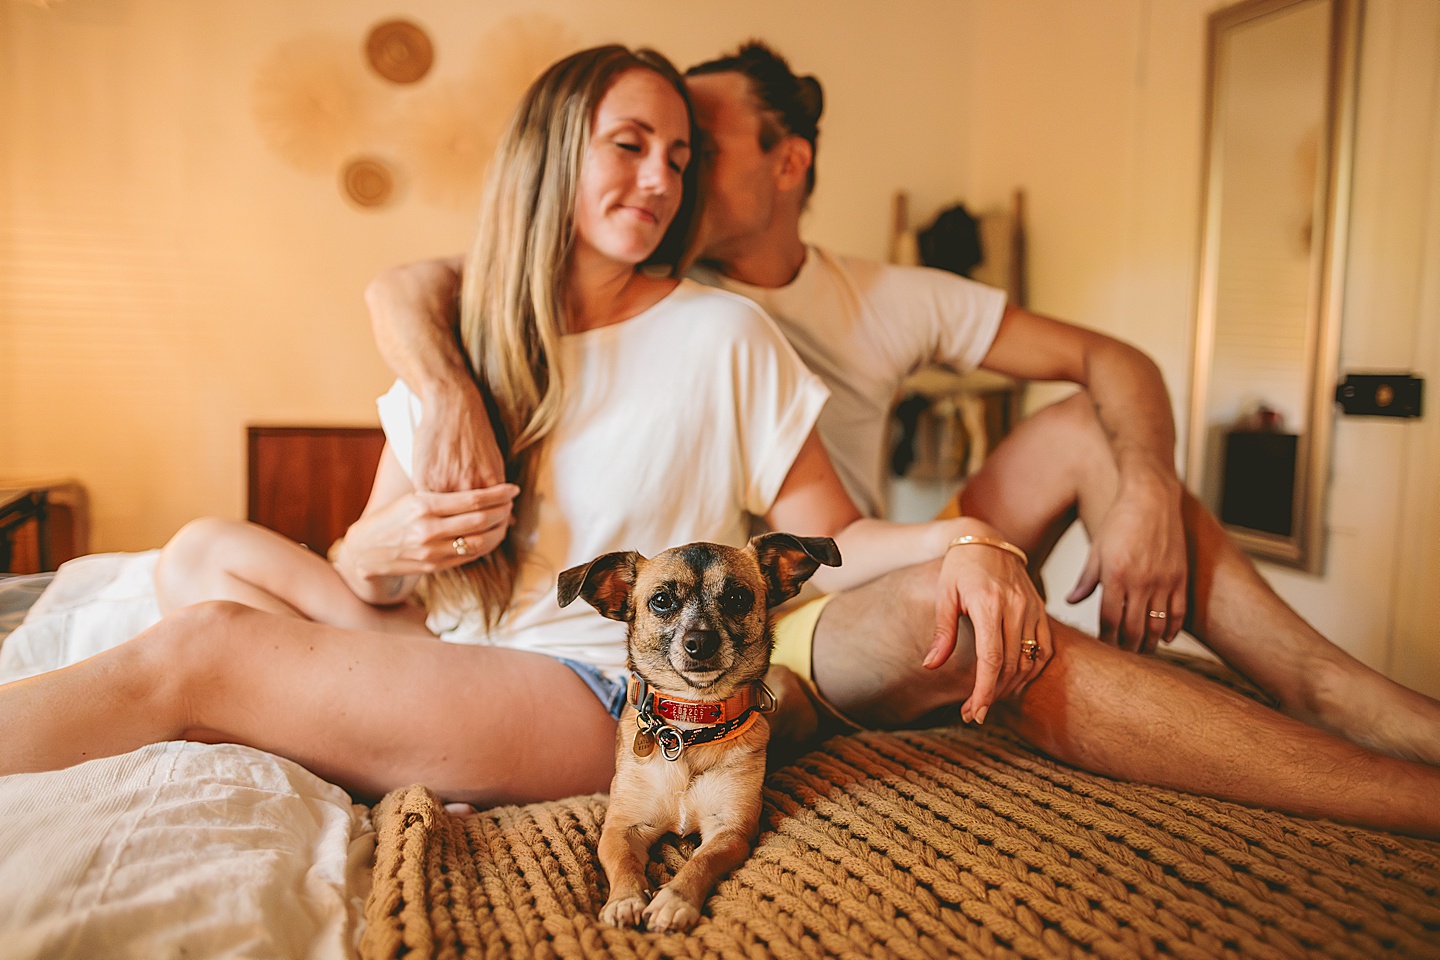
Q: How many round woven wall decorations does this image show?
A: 2